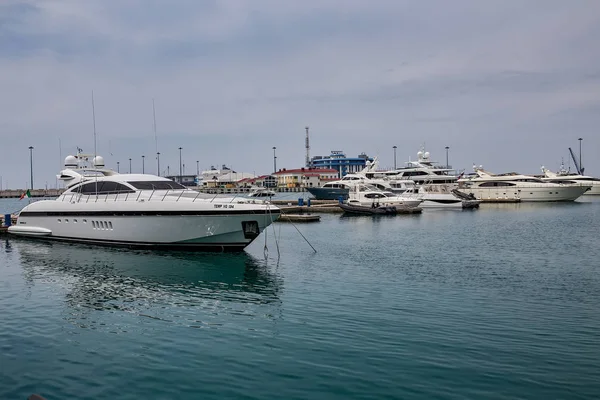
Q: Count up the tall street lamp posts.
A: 11